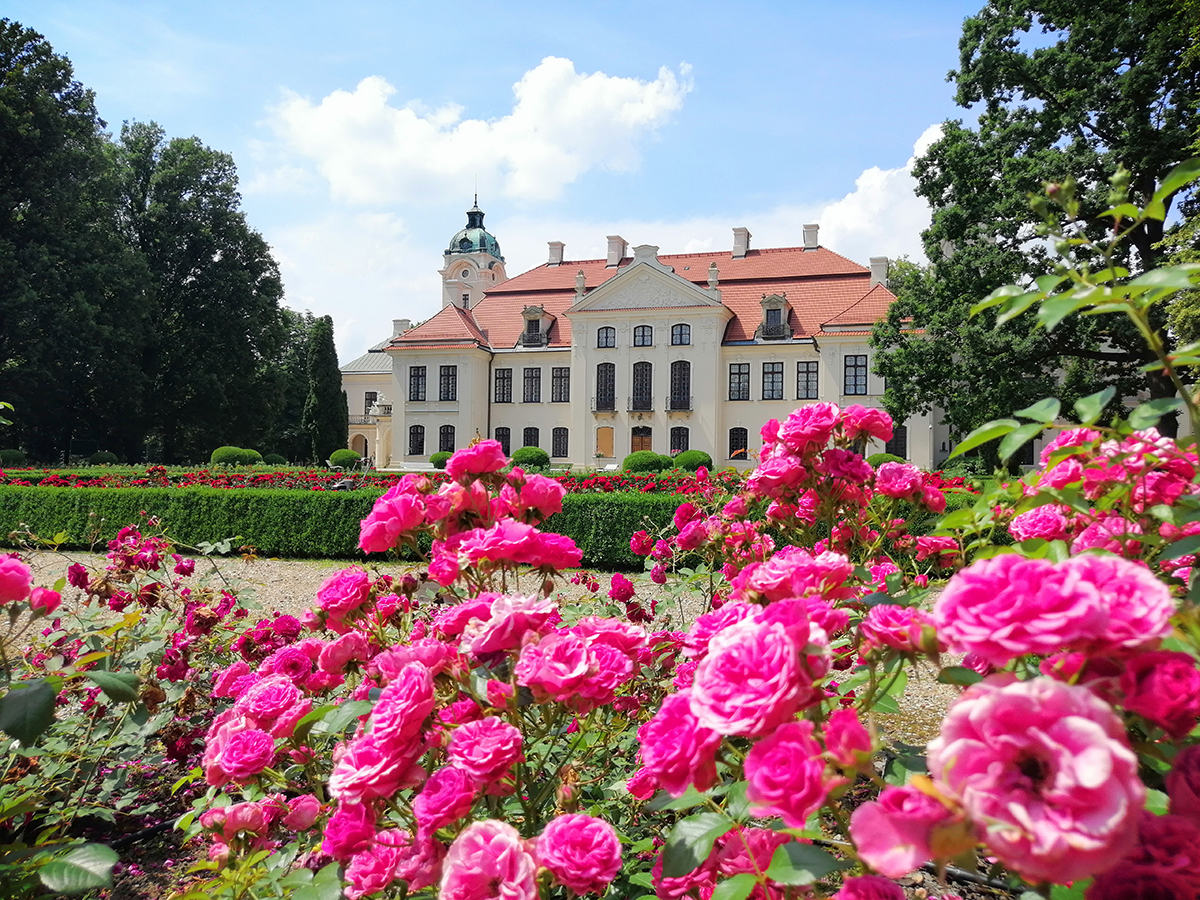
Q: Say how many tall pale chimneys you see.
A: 6